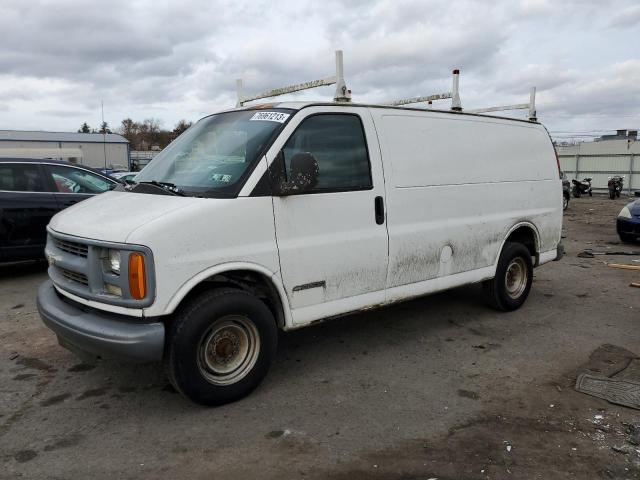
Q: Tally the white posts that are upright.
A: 4